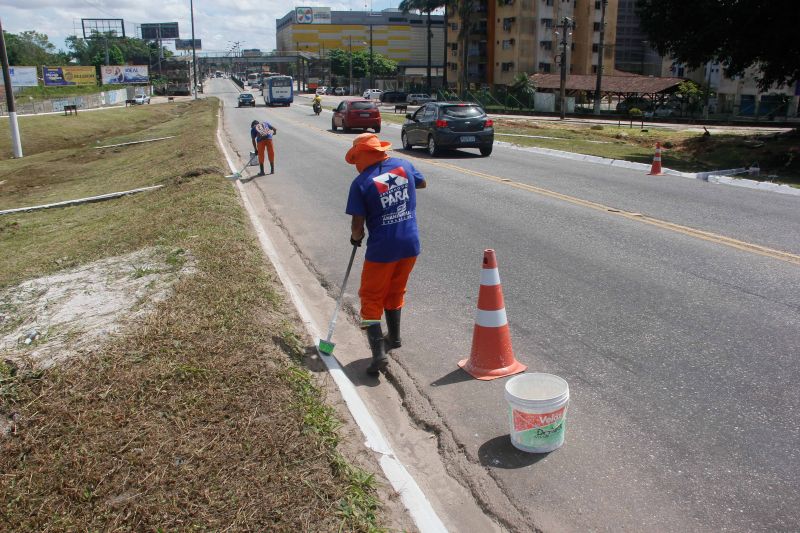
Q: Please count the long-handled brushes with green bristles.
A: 2